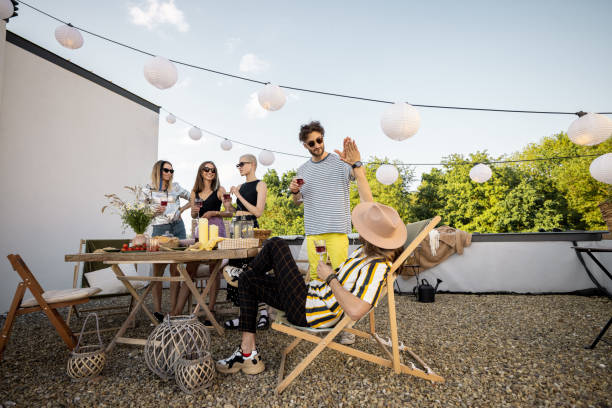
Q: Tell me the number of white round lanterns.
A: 13